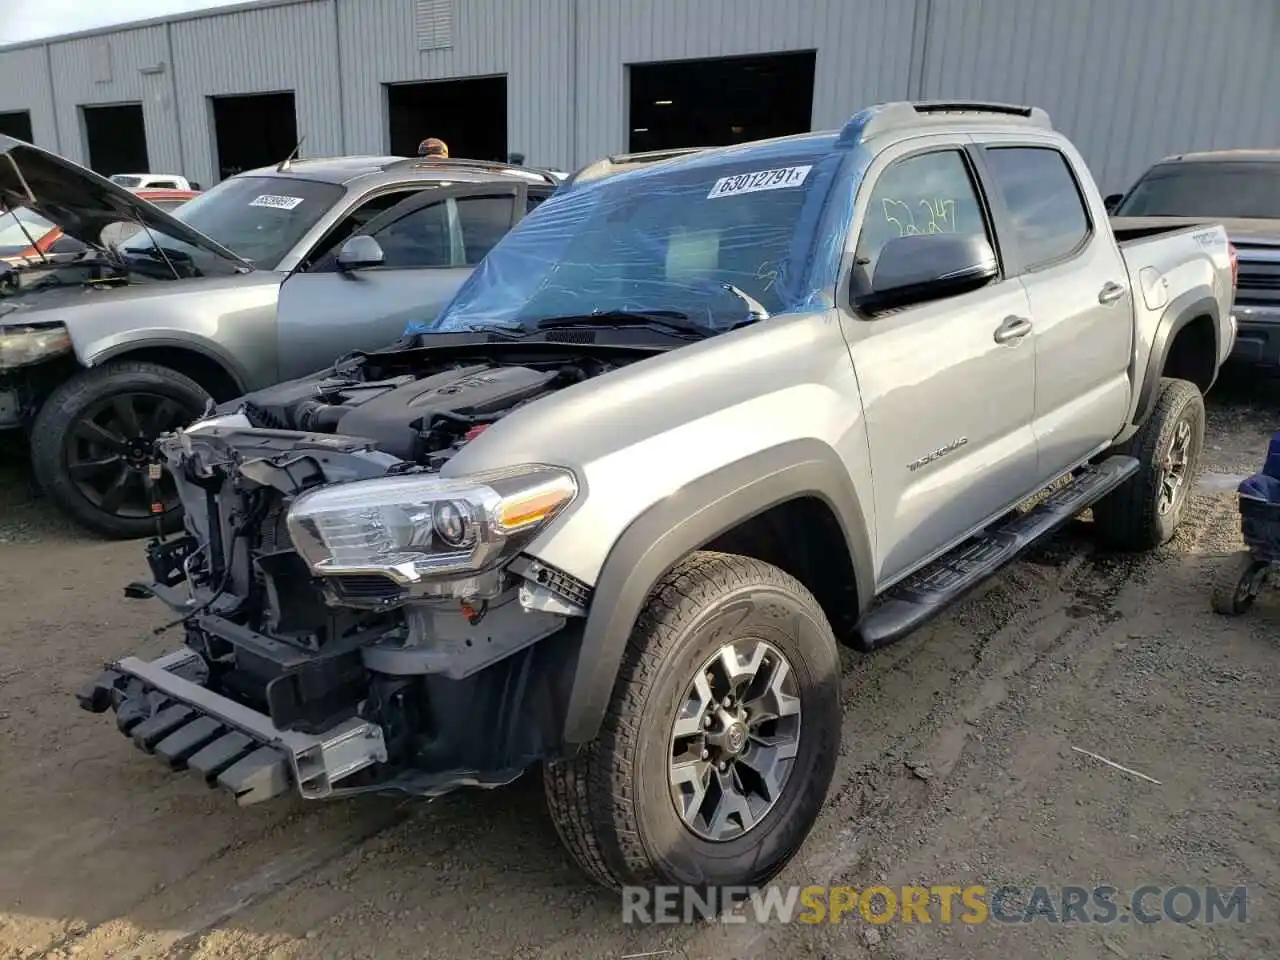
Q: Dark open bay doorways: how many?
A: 5